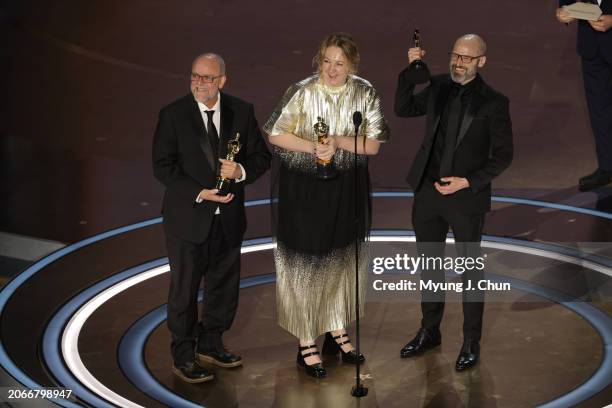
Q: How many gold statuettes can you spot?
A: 3